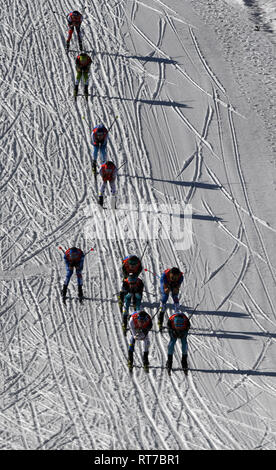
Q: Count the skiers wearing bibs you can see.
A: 10